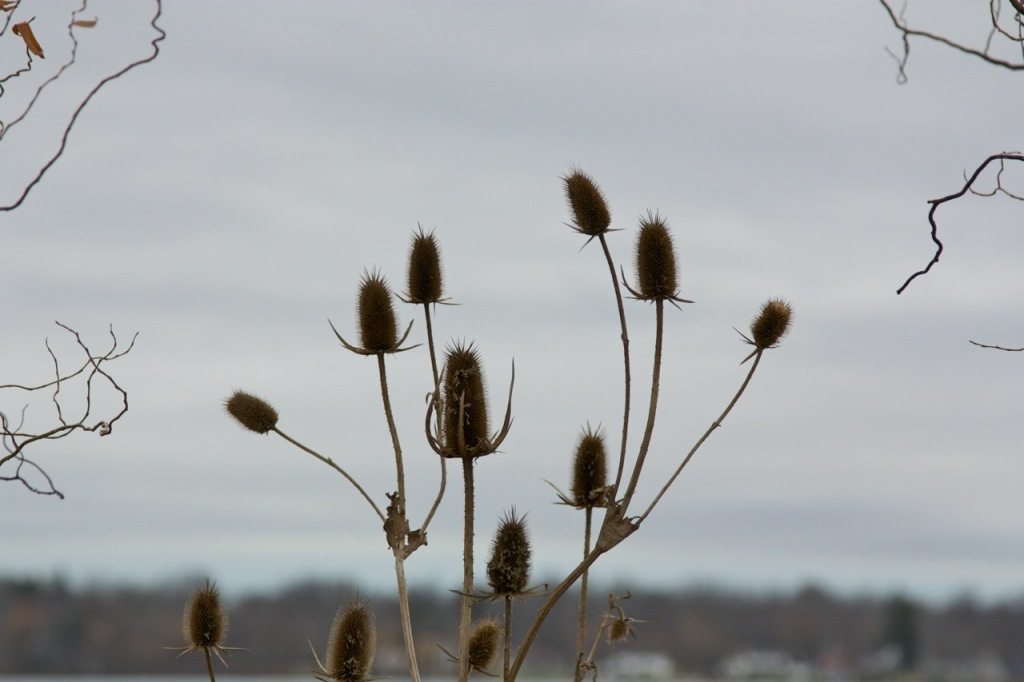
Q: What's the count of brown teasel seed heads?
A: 13